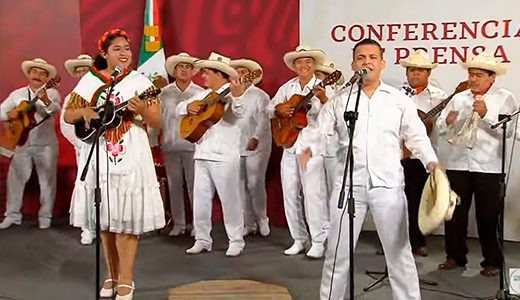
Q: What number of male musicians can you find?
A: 10